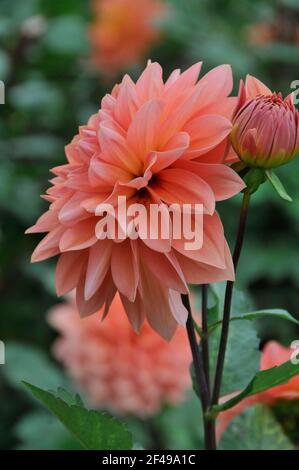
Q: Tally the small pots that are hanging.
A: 0